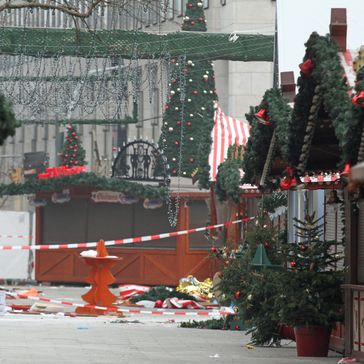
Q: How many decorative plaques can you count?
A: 5